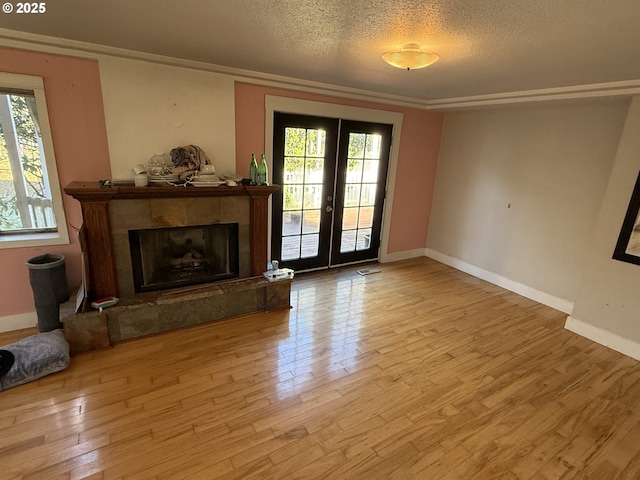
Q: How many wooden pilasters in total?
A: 2